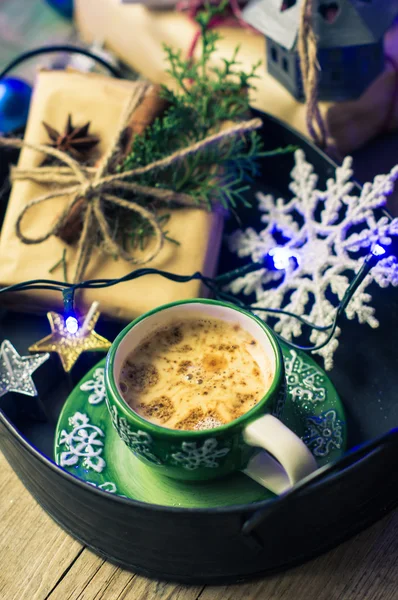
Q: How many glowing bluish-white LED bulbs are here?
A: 3